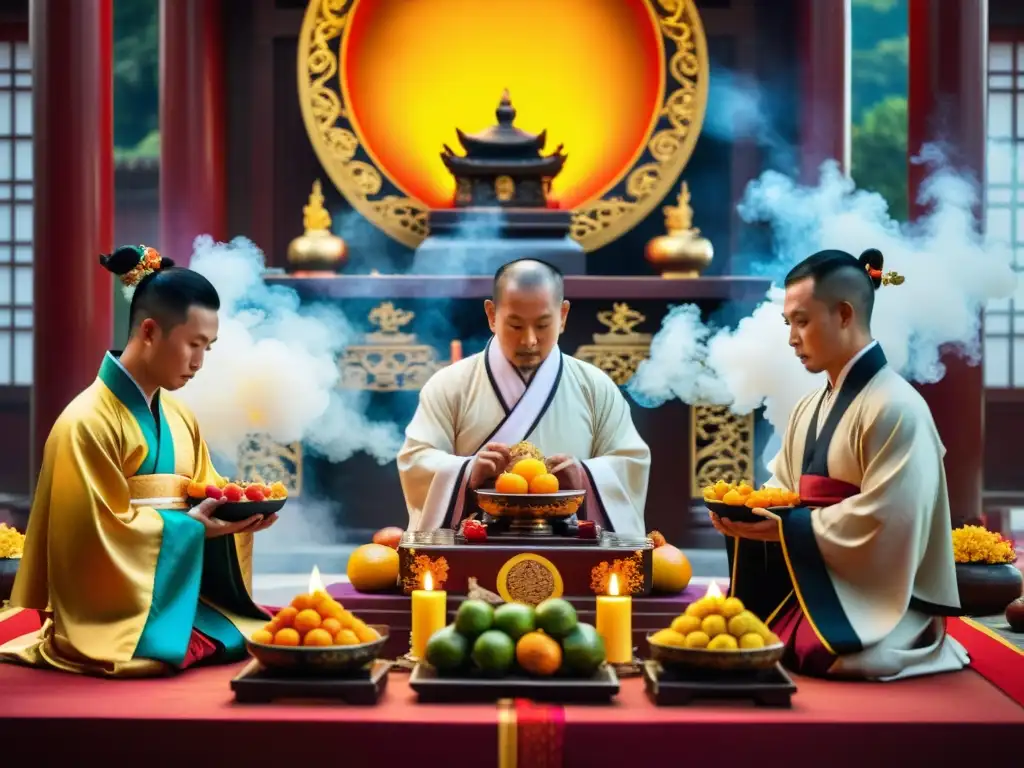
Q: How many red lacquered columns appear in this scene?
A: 4